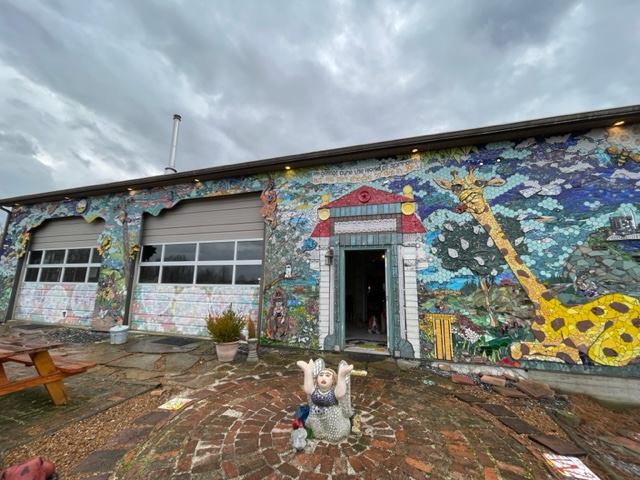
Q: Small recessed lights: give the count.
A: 7